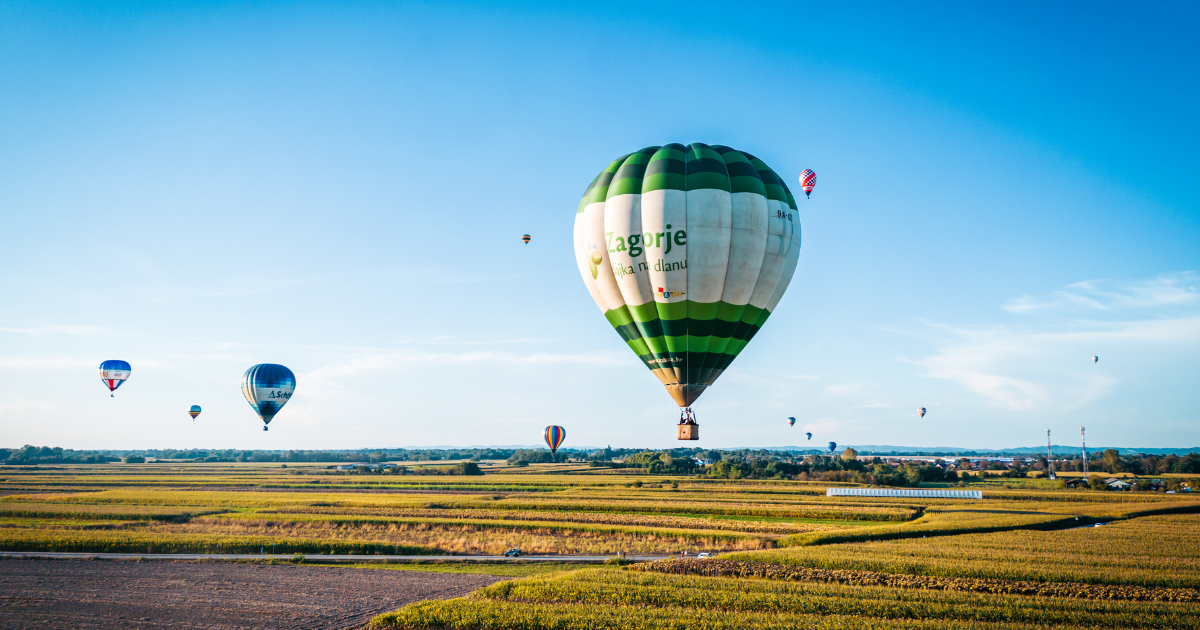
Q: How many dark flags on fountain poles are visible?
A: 0